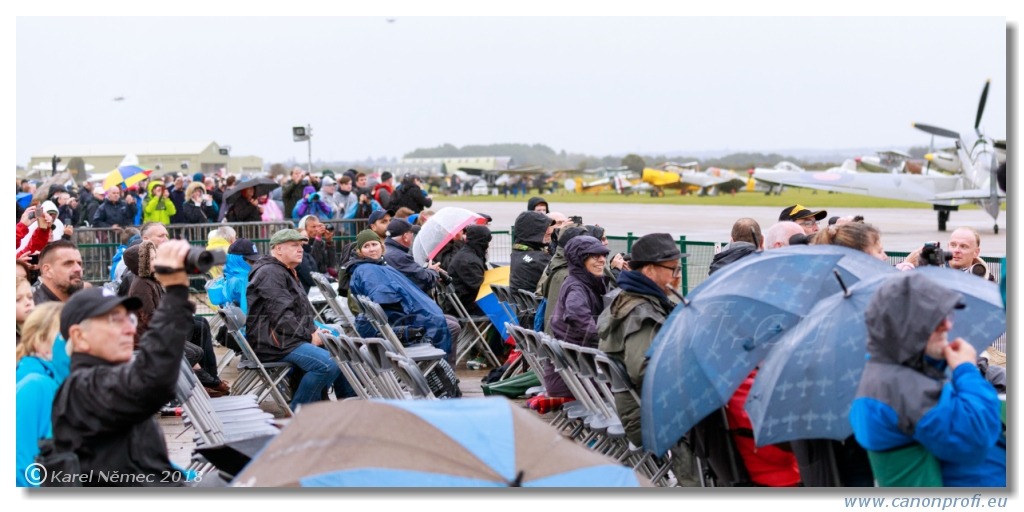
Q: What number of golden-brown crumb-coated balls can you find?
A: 0